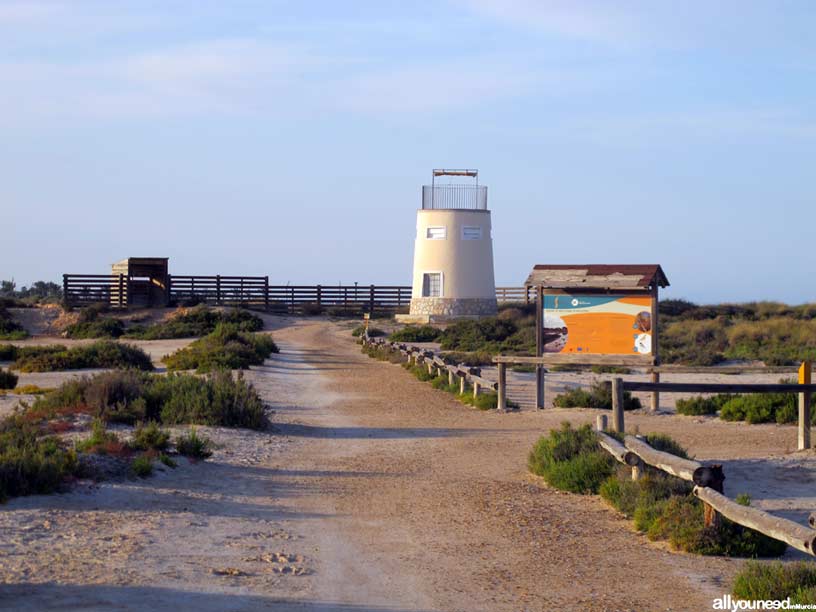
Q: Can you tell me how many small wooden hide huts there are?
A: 1